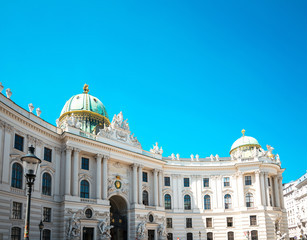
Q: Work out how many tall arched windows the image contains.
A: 9